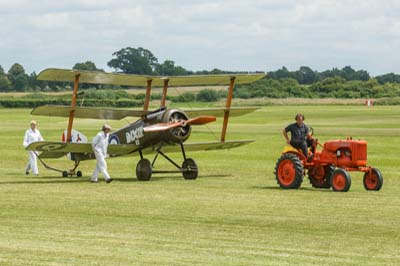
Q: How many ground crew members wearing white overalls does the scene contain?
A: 2